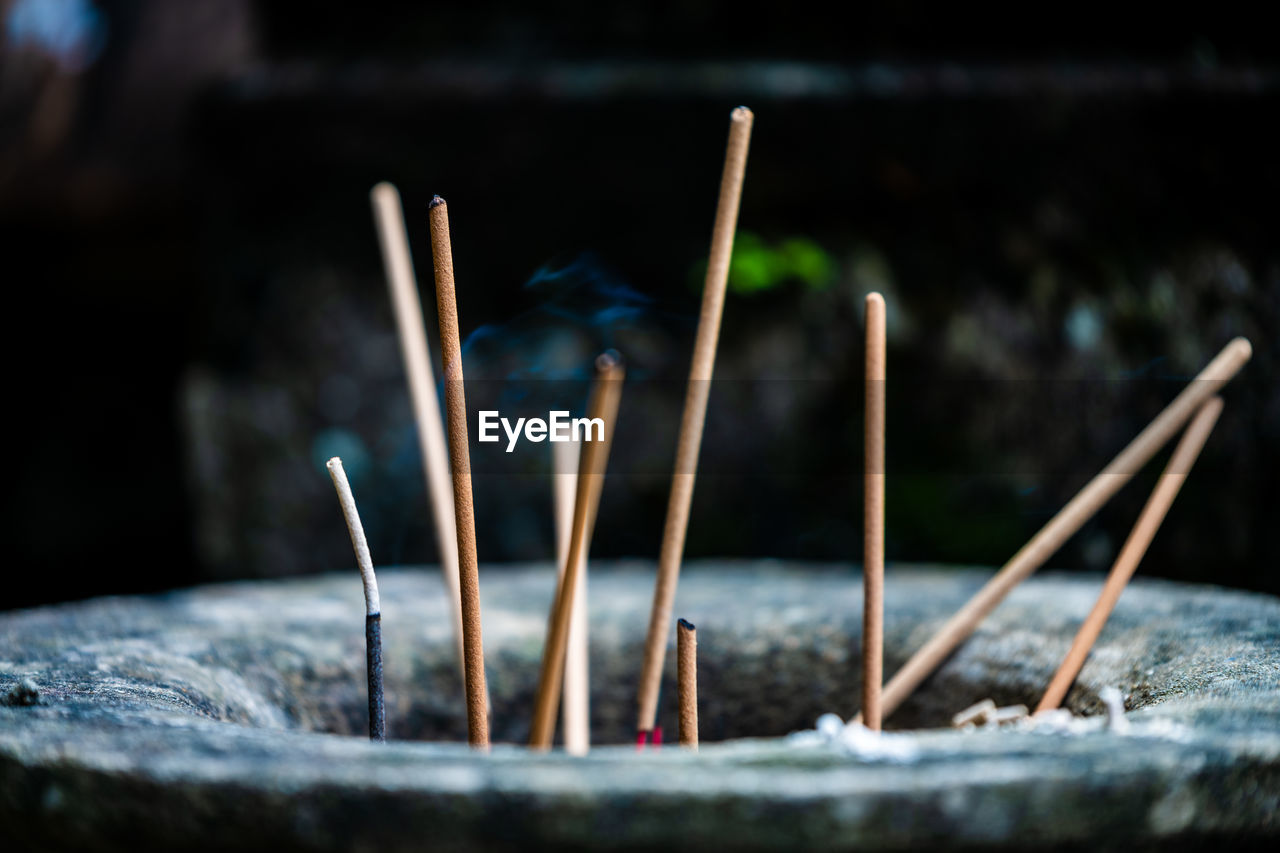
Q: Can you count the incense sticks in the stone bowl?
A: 10